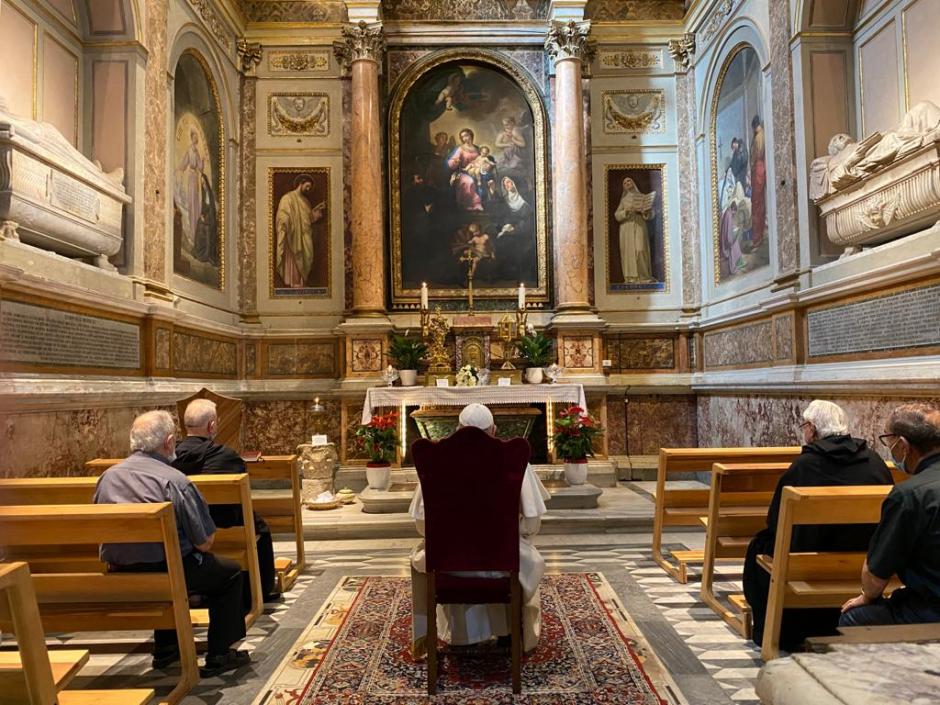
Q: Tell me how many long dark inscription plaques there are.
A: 2